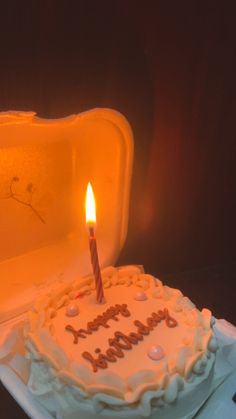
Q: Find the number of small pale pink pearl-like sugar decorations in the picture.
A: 3